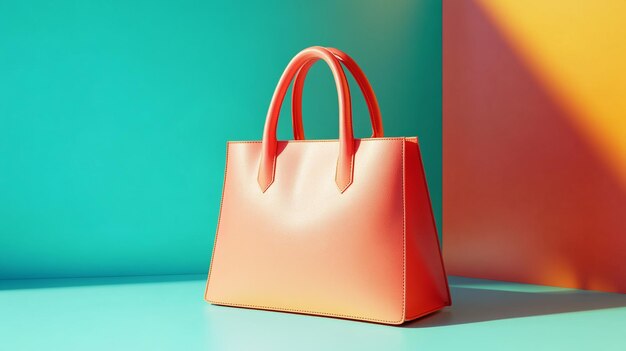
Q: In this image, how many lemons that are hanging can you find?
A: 0